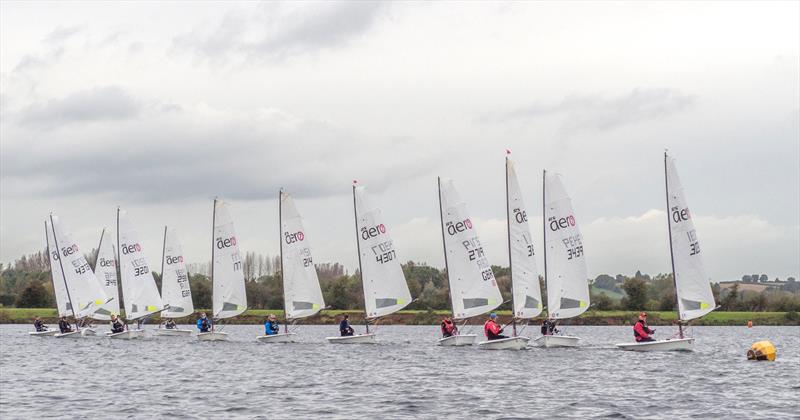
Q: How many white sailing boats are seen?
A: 12